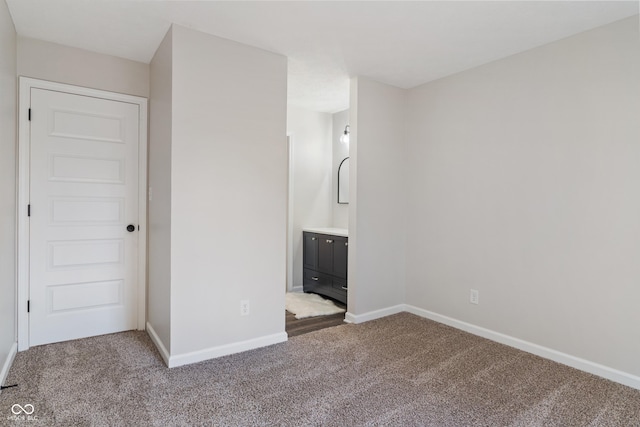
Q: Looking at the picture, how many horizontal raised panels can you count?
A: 5